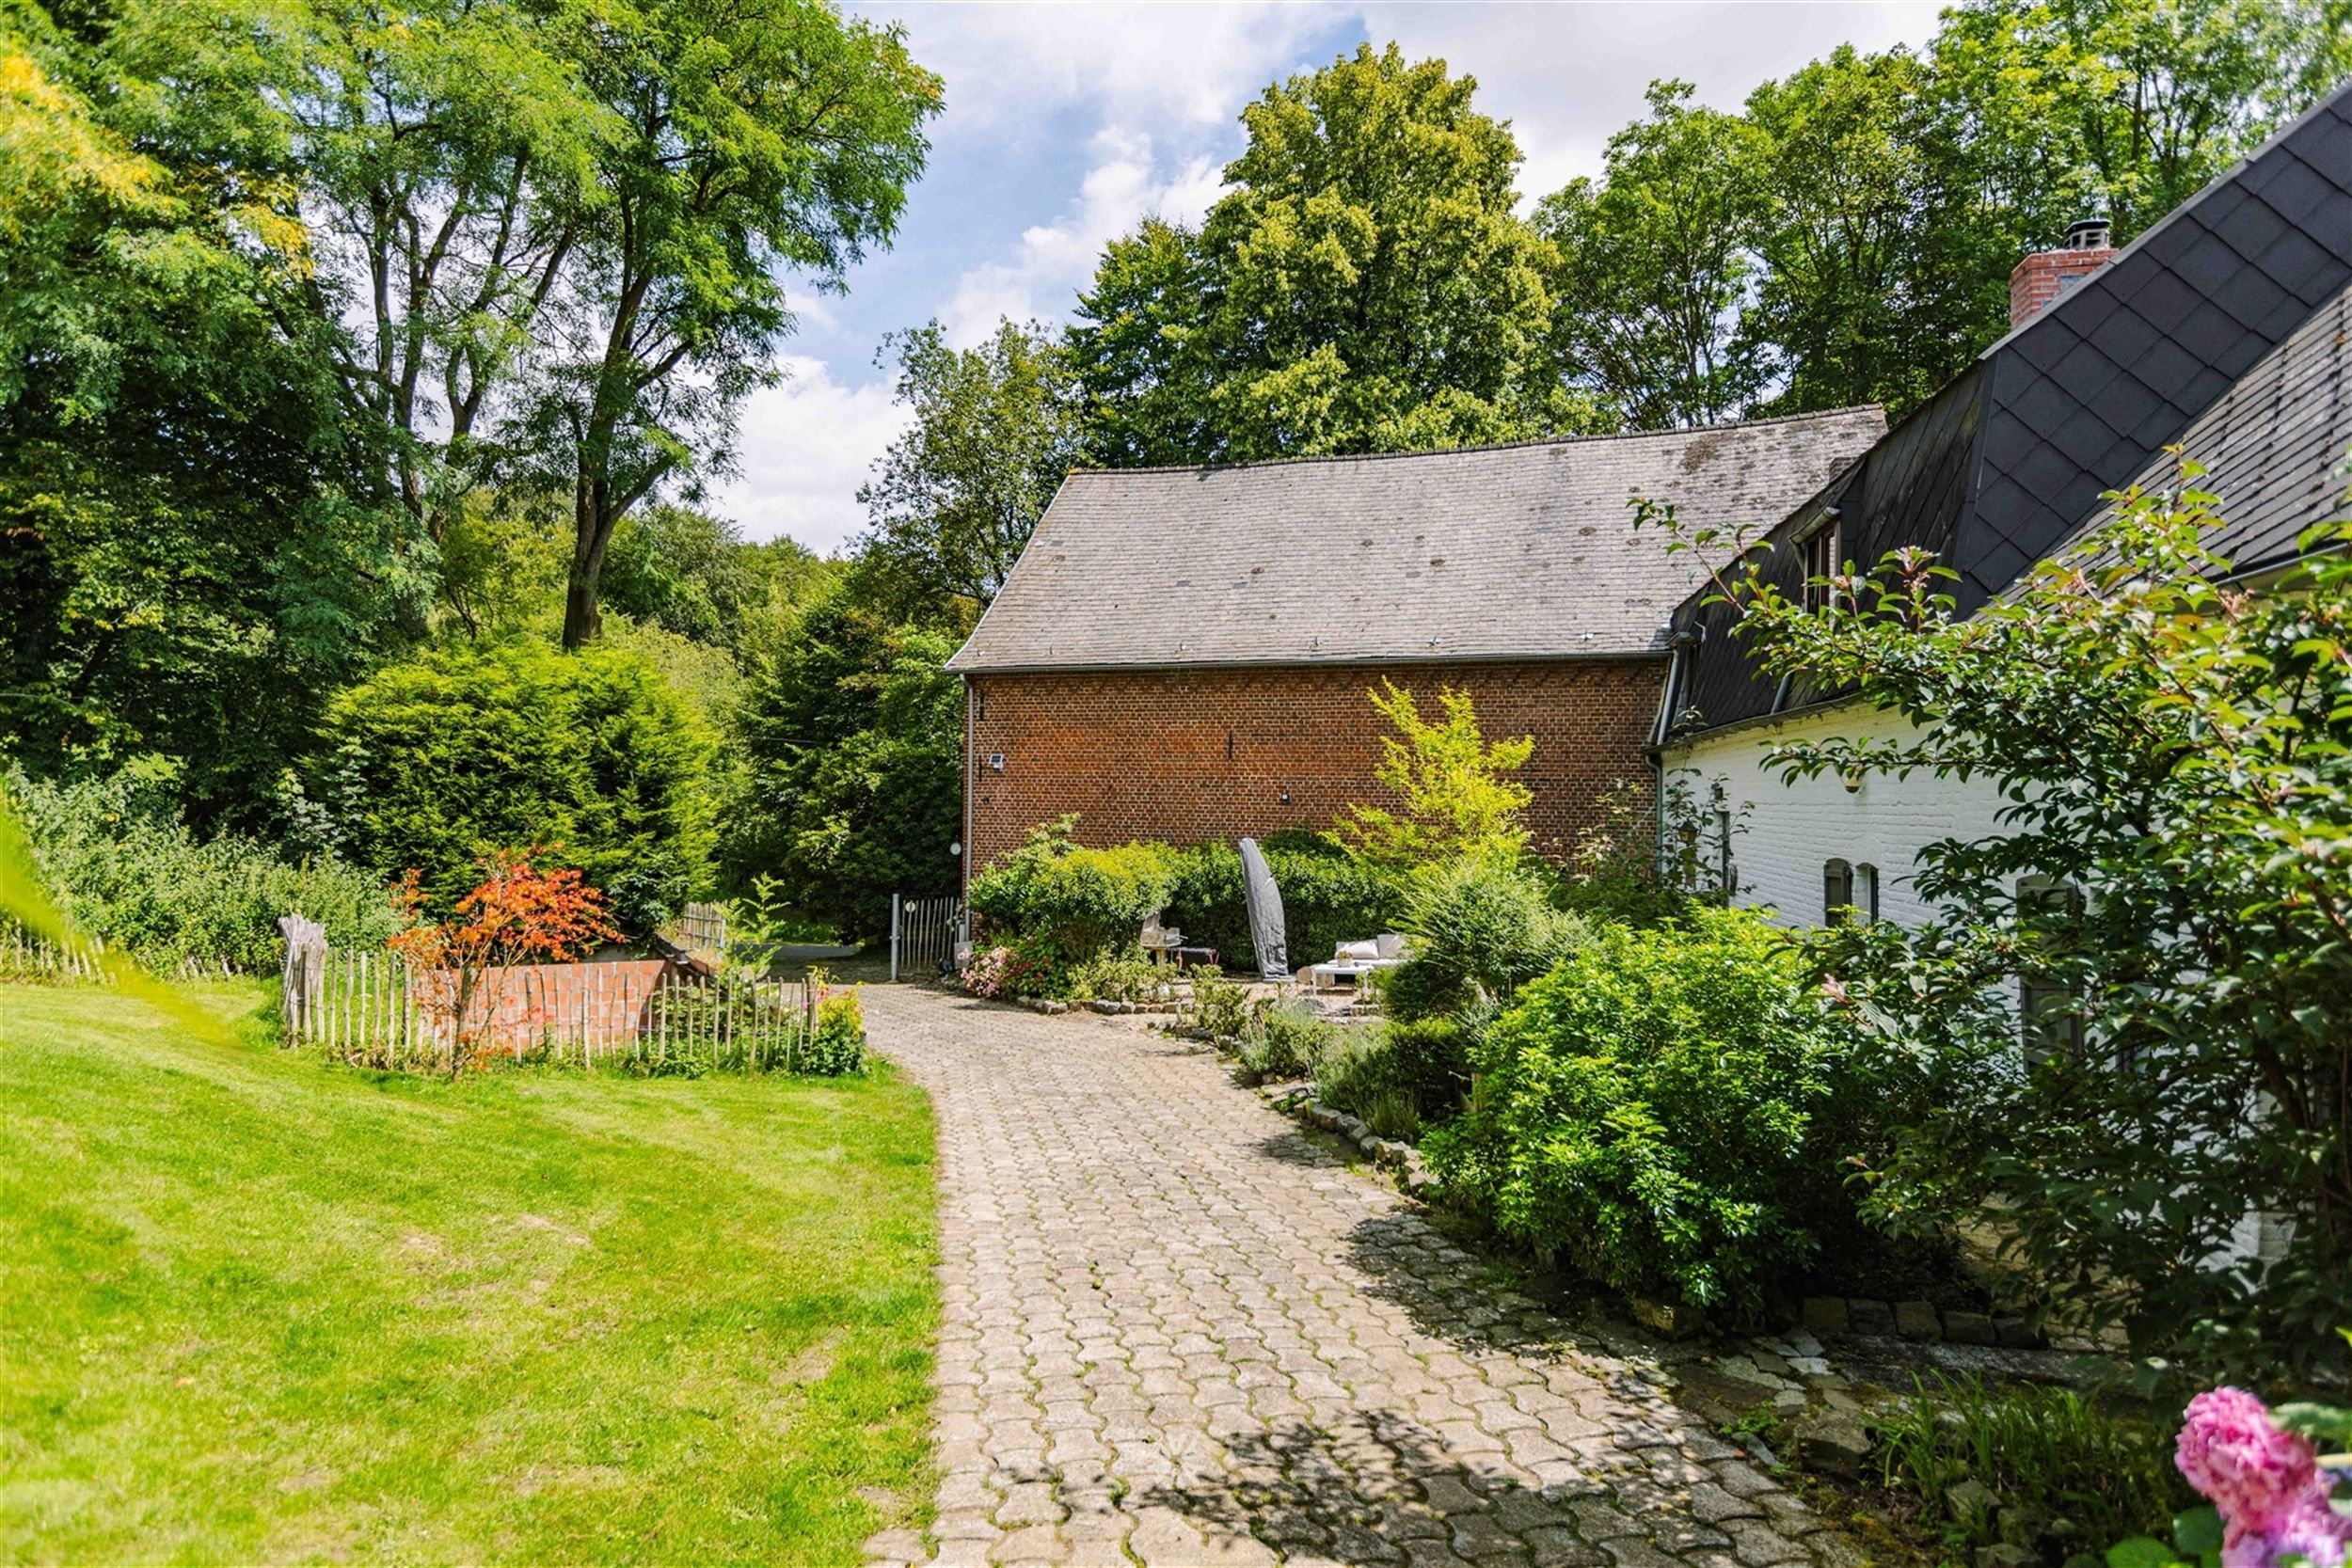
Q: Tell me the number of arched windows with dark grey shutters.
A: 2